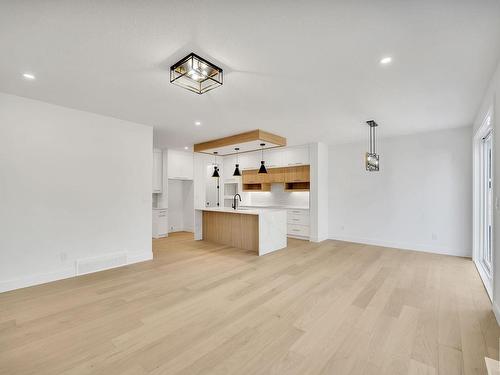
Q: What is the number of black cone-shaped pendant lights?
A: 3